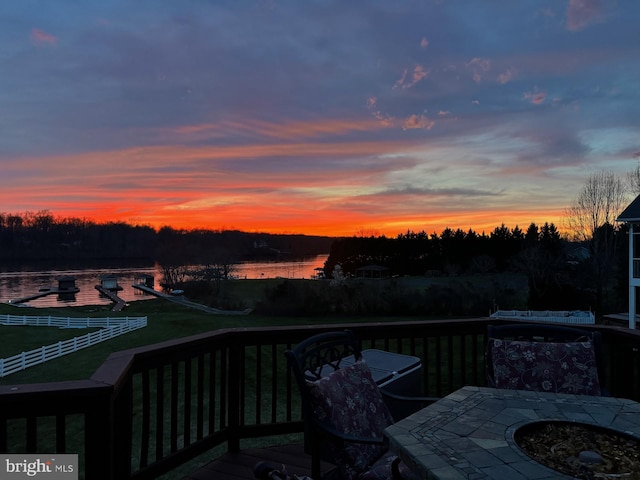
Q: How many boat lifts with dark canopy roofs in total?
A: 3